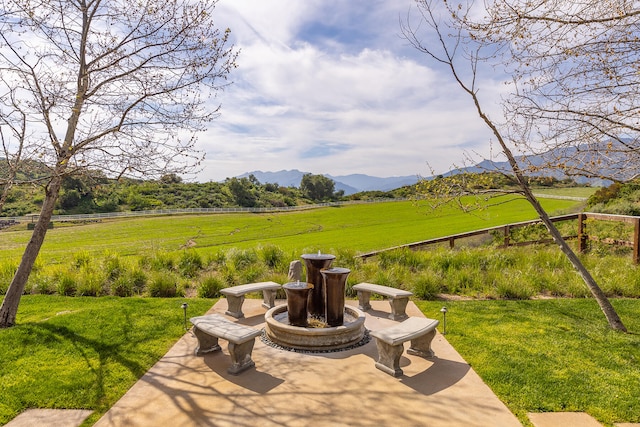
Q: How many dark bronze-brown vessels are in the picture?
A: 3